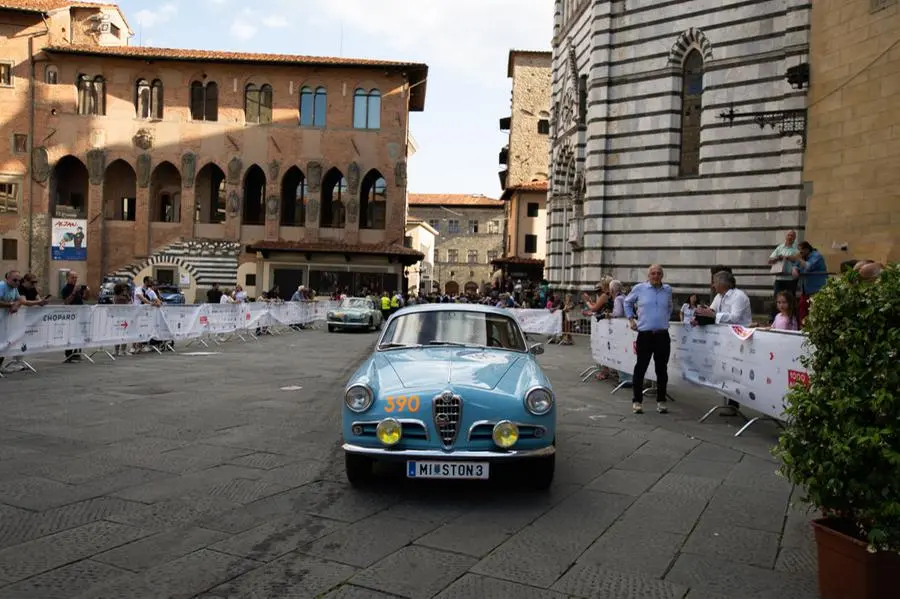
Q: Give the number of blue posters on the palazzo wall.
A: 1